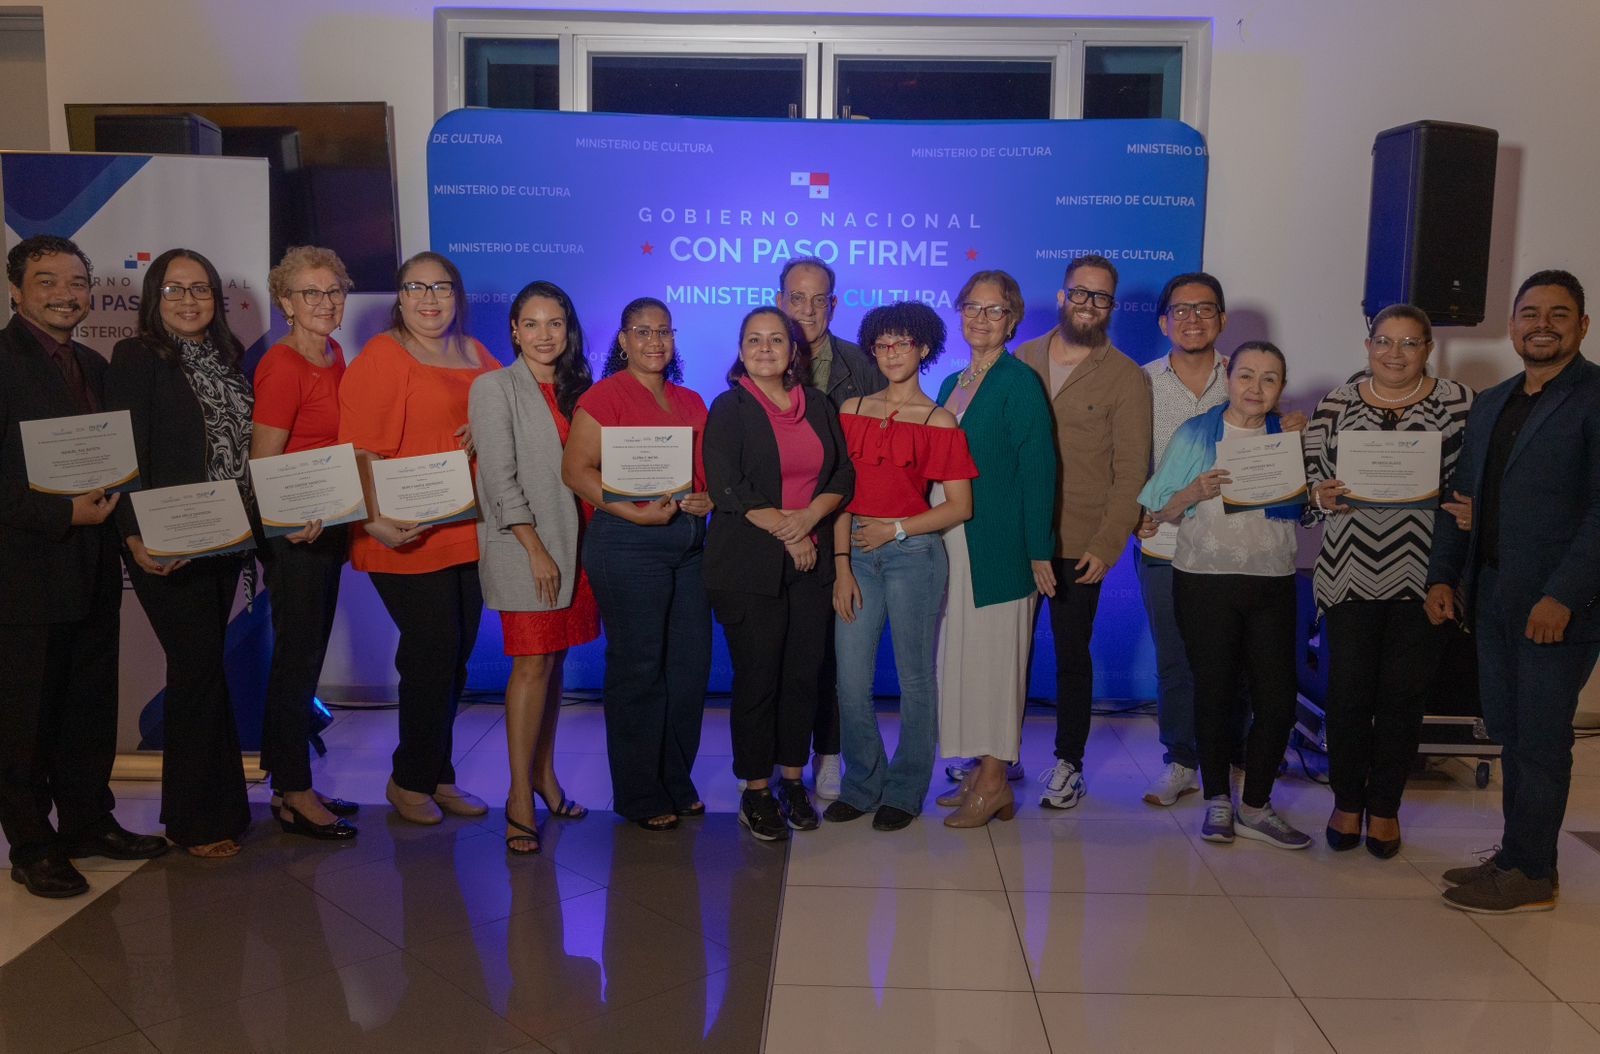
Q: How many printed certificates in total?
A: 8